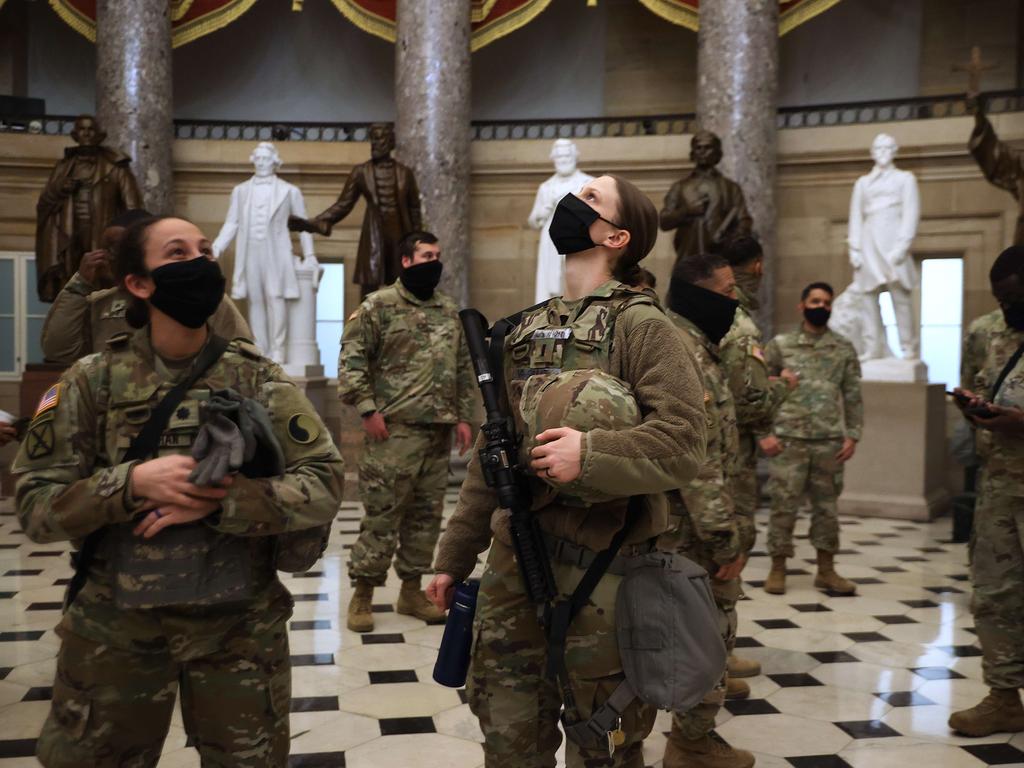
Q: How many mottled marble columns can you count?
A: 3